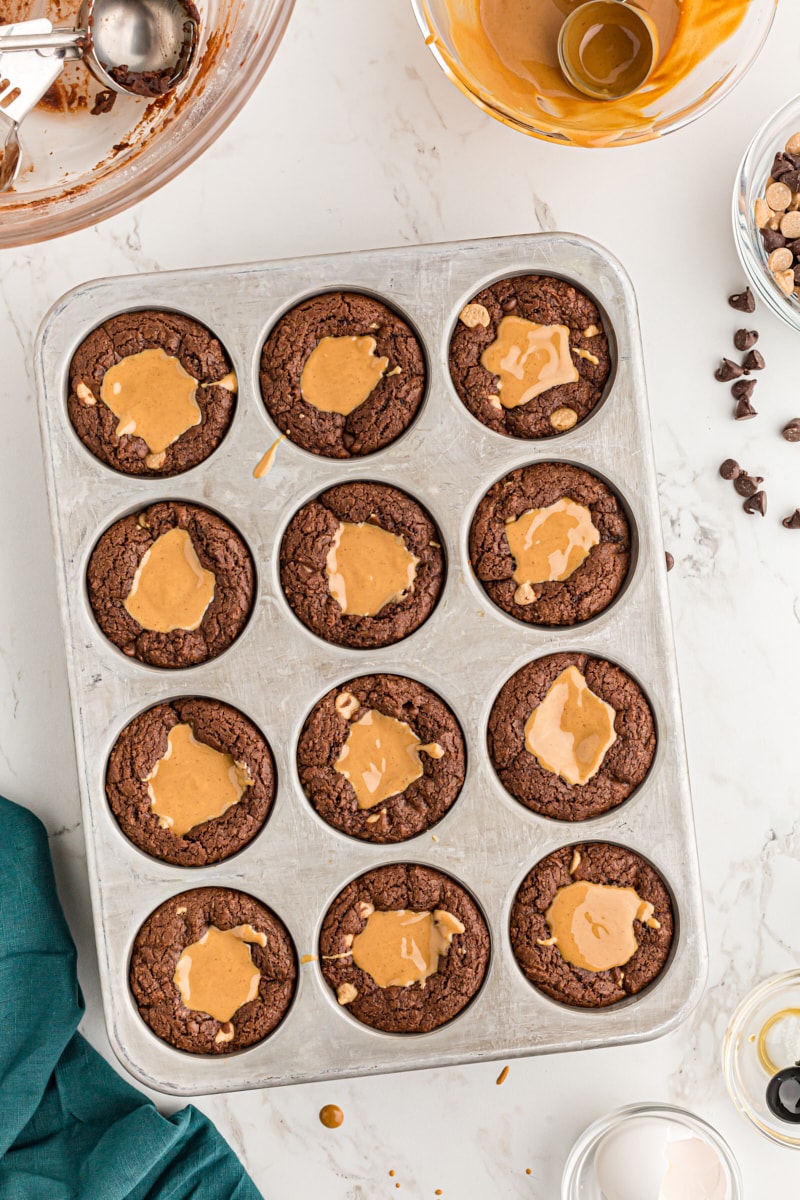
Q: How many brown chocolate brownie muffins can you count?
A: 12